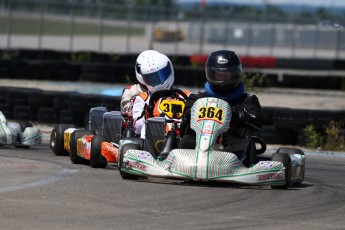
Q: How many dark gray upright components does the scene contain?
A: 3